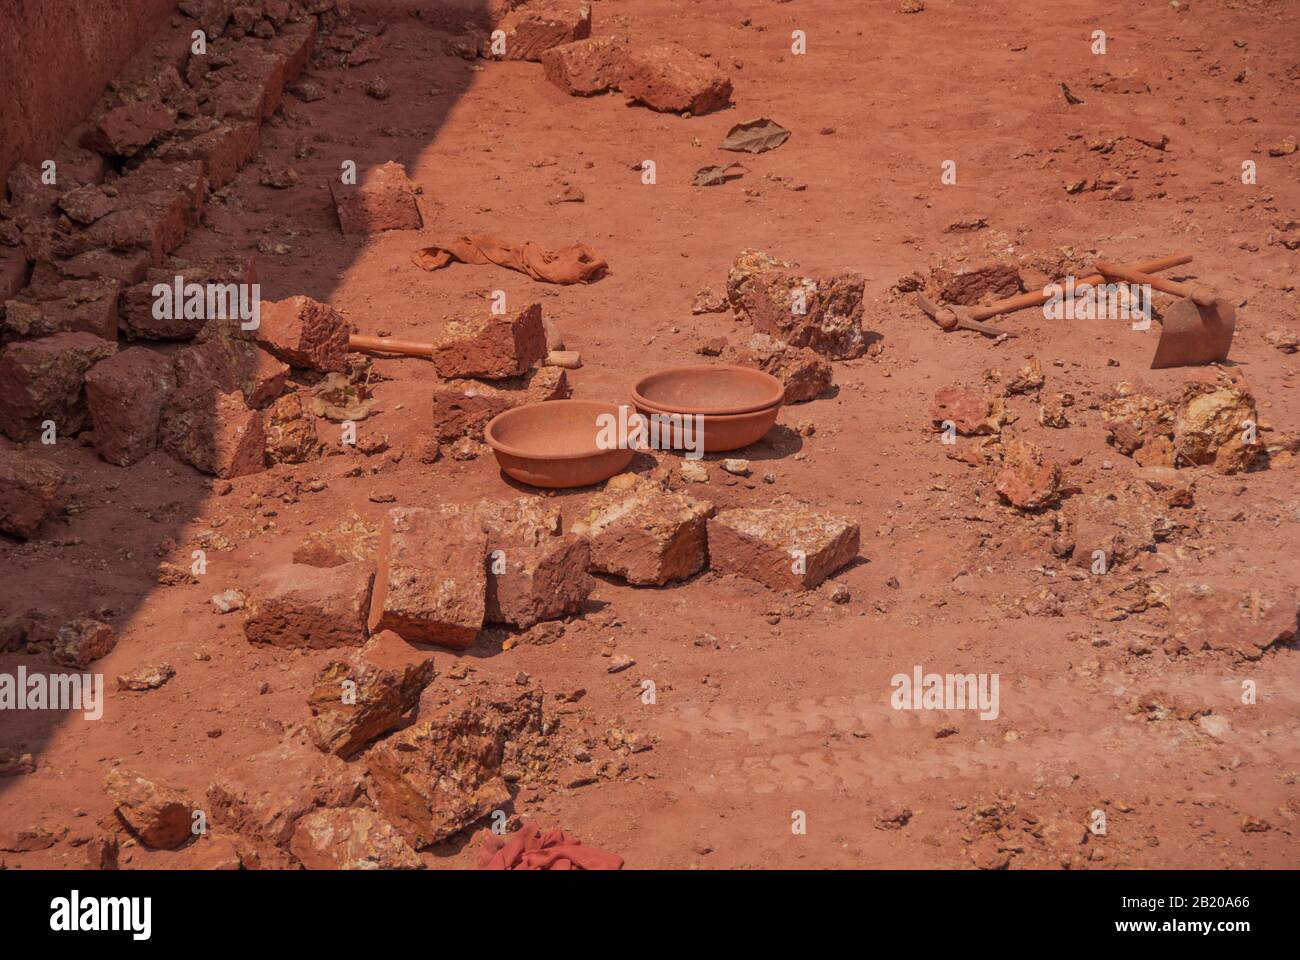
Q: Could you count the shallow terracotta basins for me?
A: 3